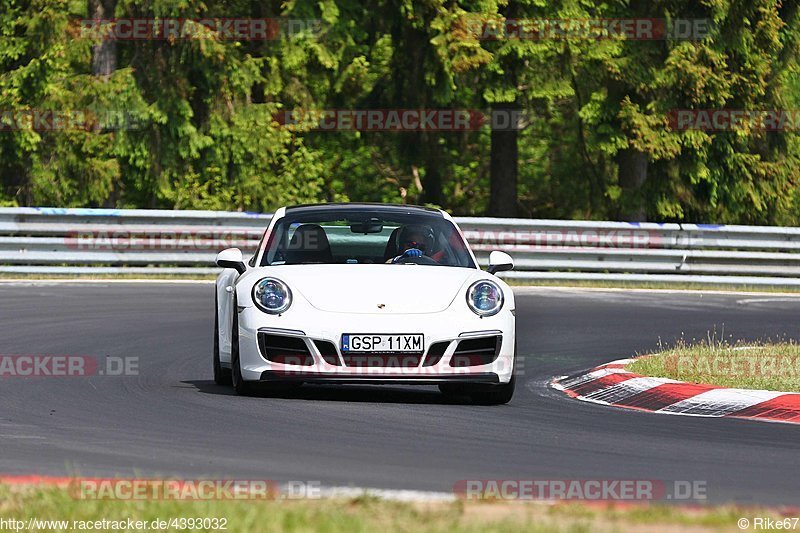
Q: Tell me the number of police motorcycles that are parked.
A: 0